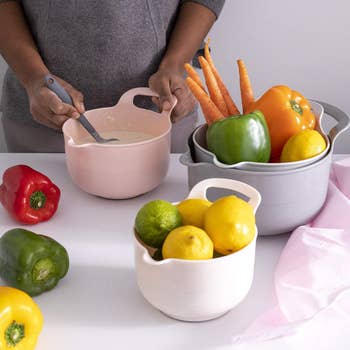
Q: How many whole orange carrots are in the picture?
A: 5